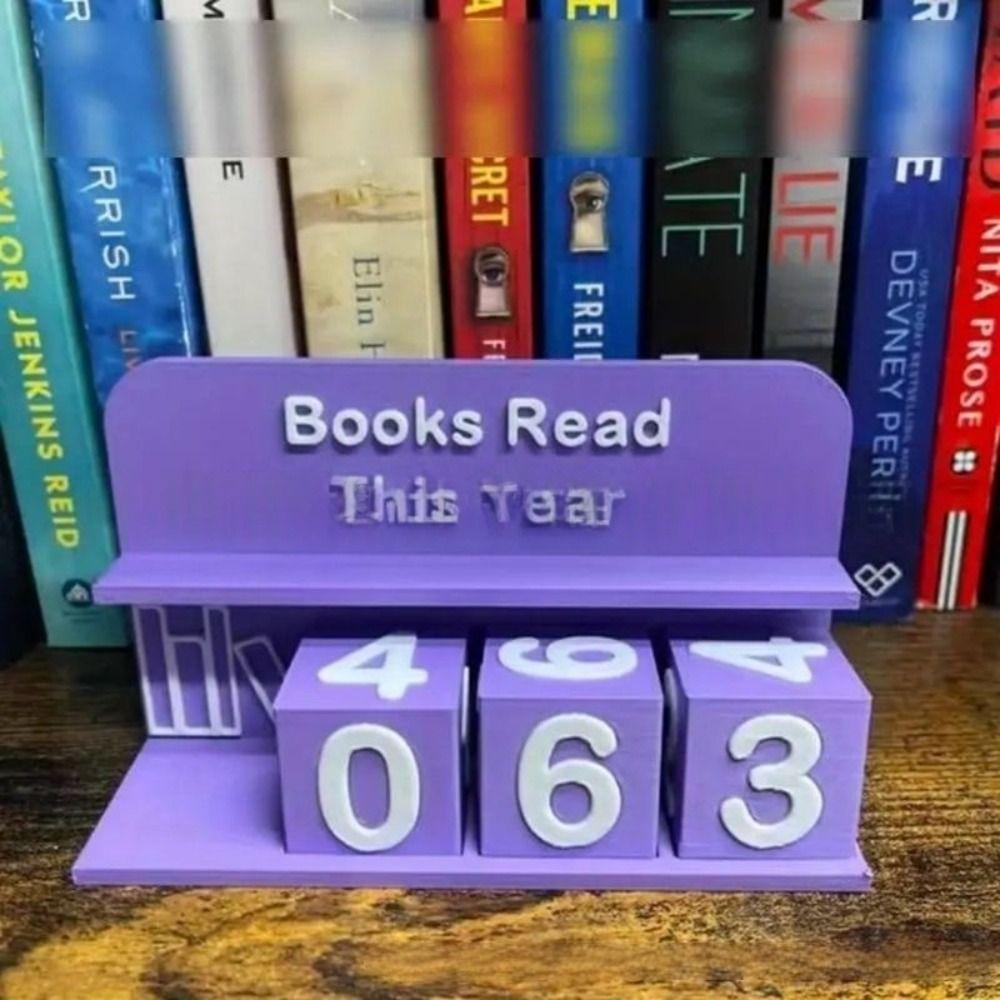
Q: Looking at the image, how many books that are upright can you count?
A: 10